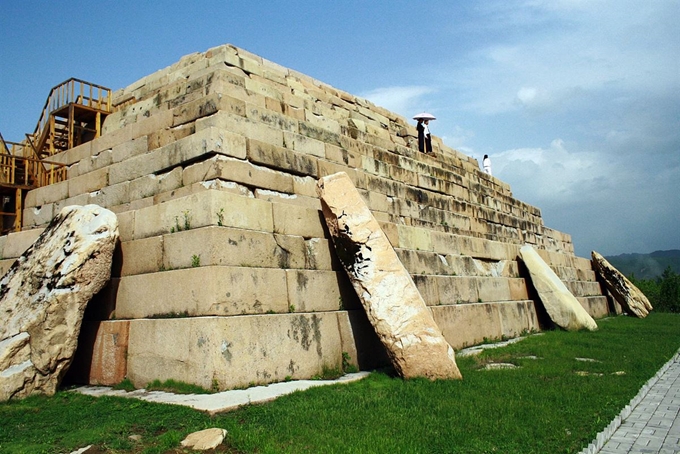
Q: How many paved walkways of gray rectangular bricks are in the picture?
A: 1